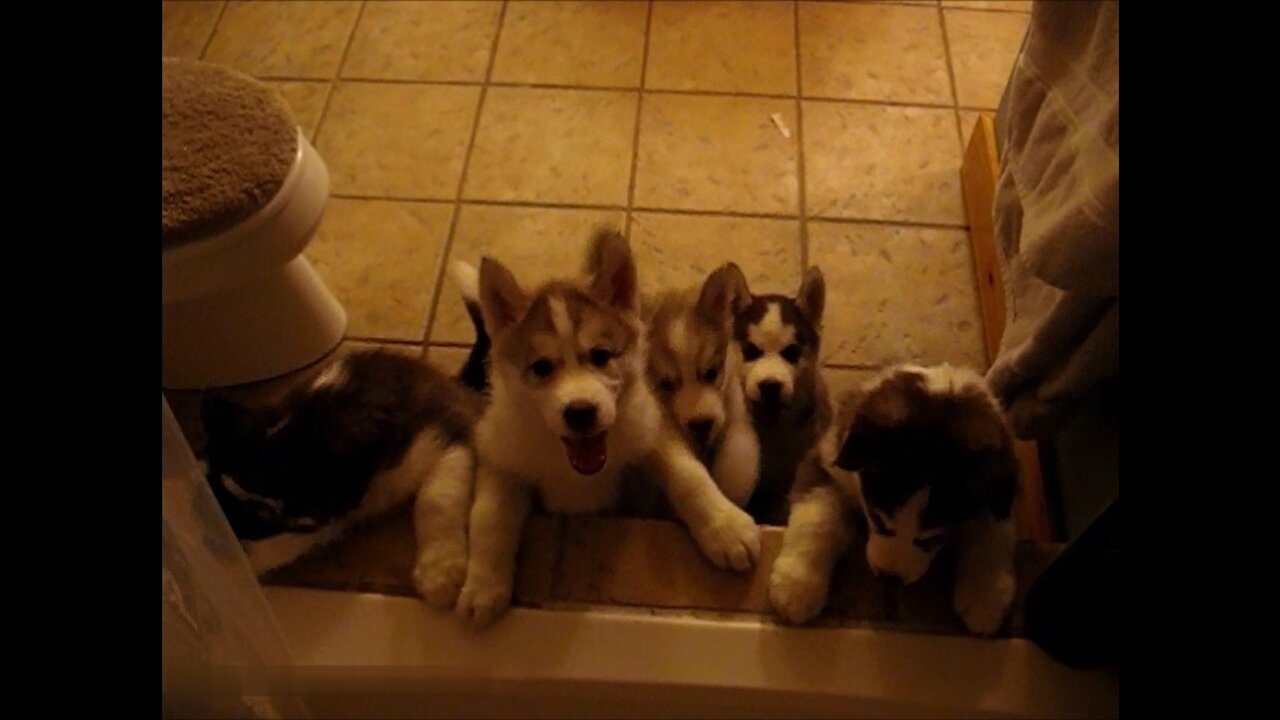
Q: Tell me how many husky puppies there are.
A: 5